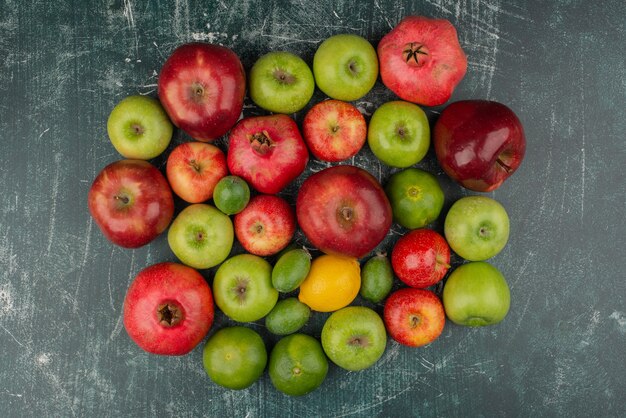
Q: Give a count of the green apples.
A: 9